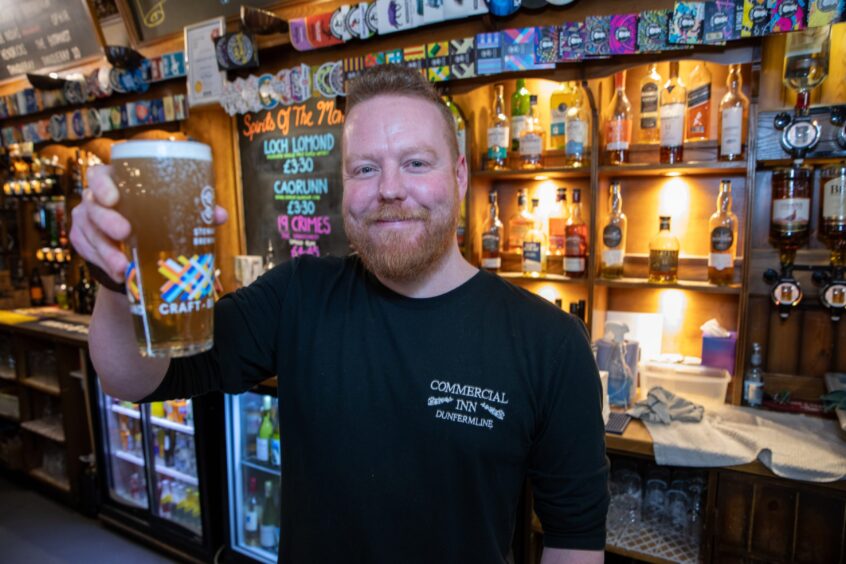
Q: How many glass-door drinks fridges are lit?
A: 2